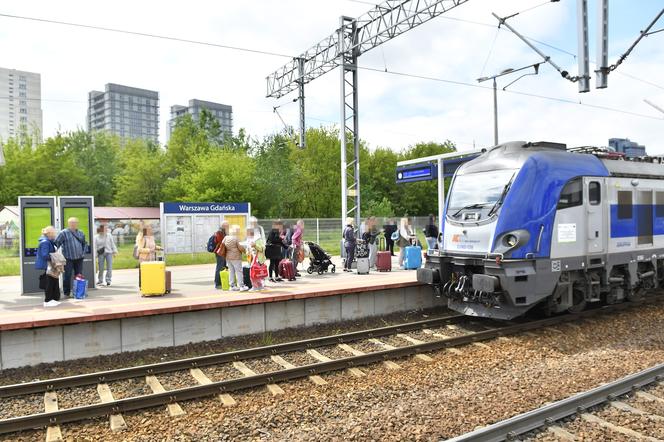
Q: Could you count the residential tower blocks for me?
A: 3